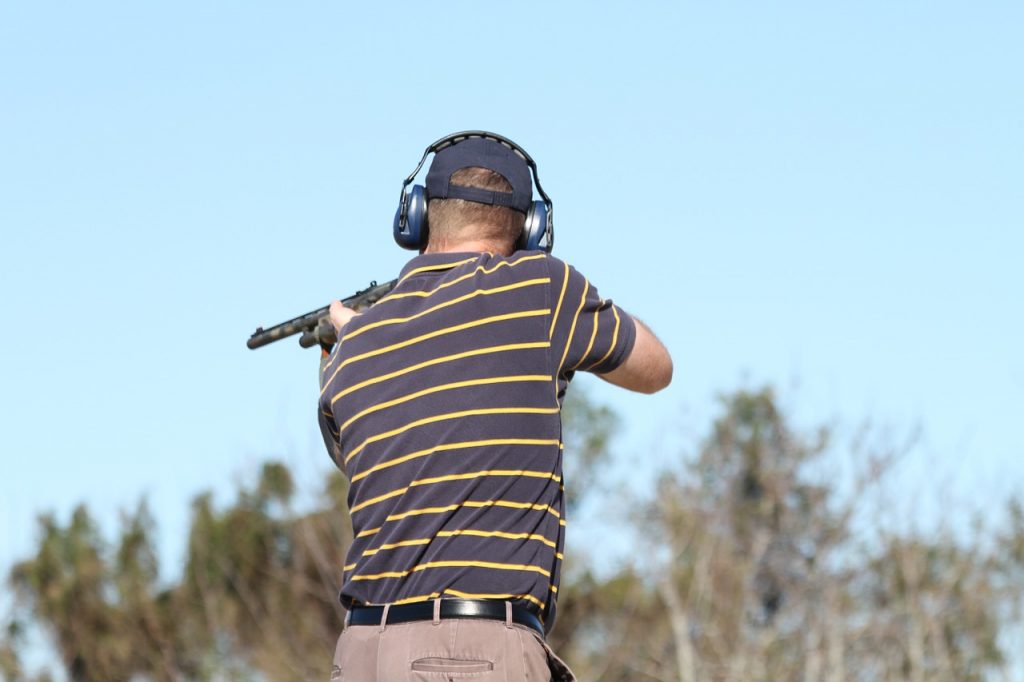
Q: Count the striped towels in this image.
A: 0